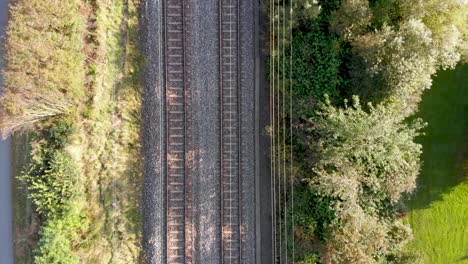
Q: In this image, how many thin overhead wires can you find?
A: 5